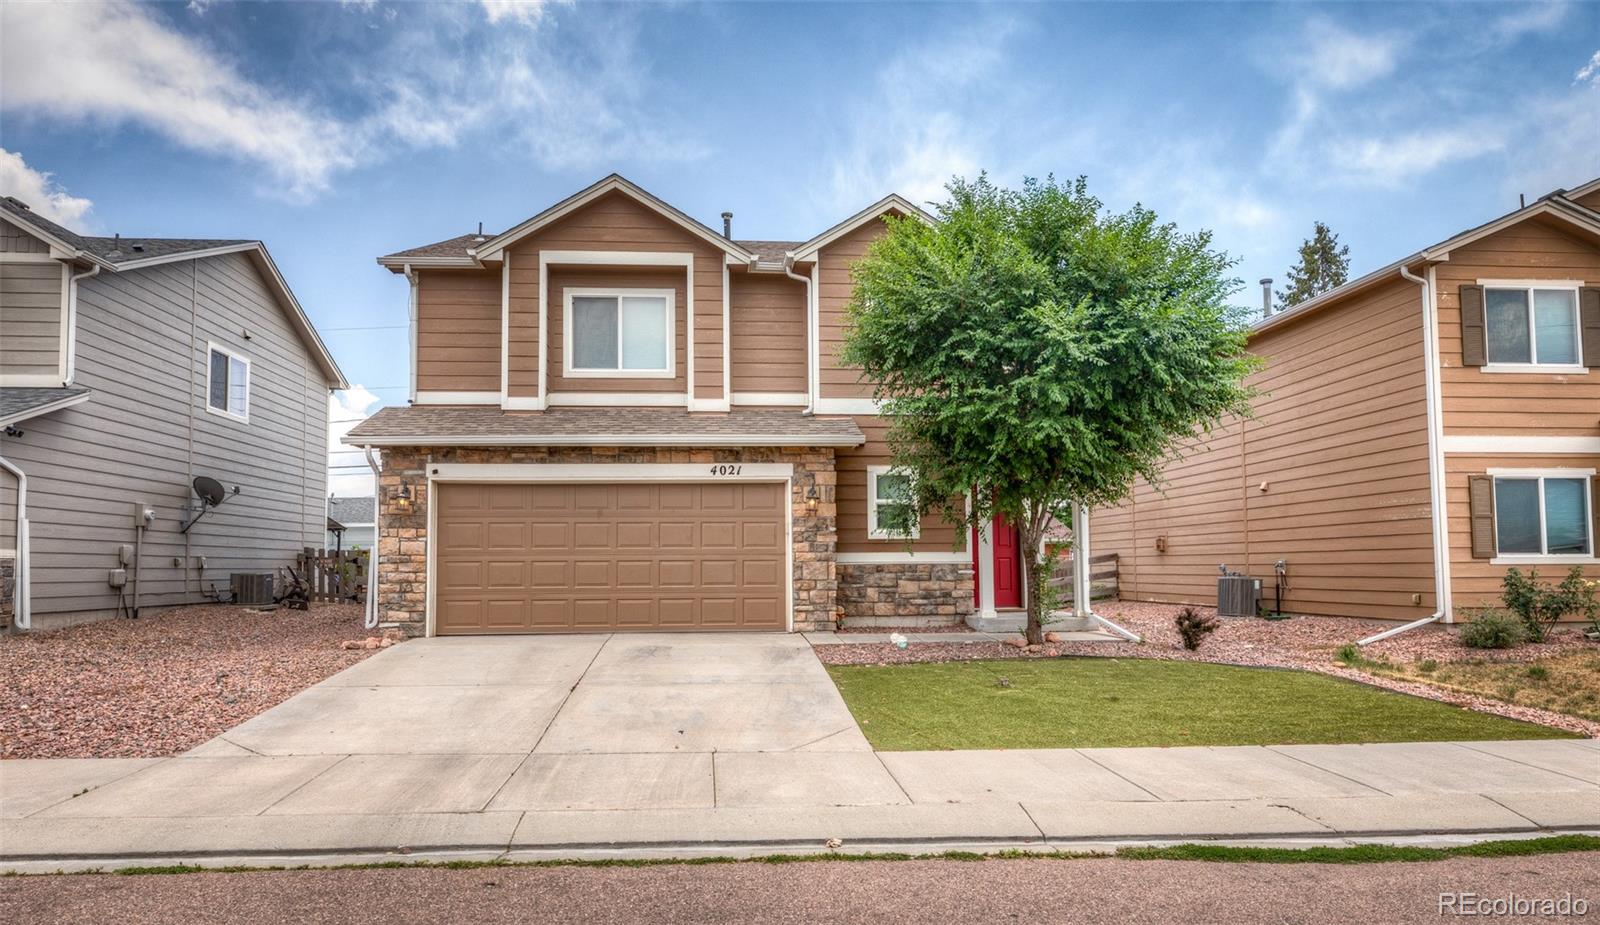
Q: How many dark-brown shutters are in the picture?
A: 4